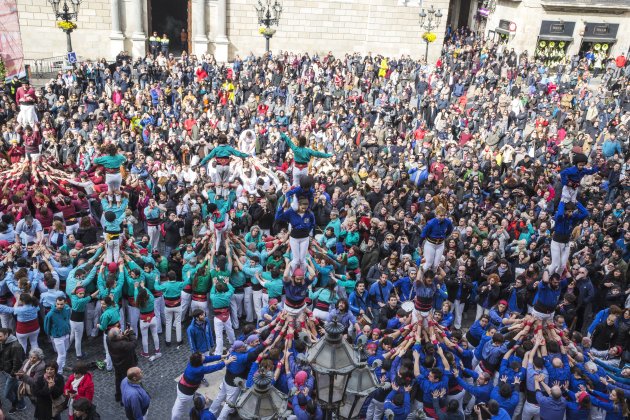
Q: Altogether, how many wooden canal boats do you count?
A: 0